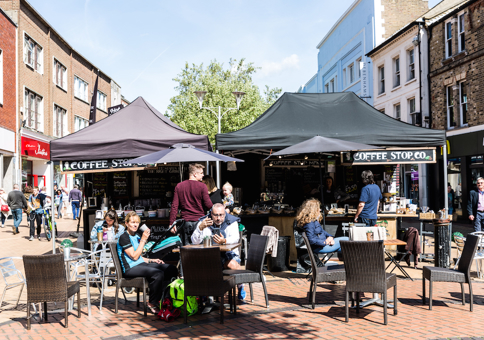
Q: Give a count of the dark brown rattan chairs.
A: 7